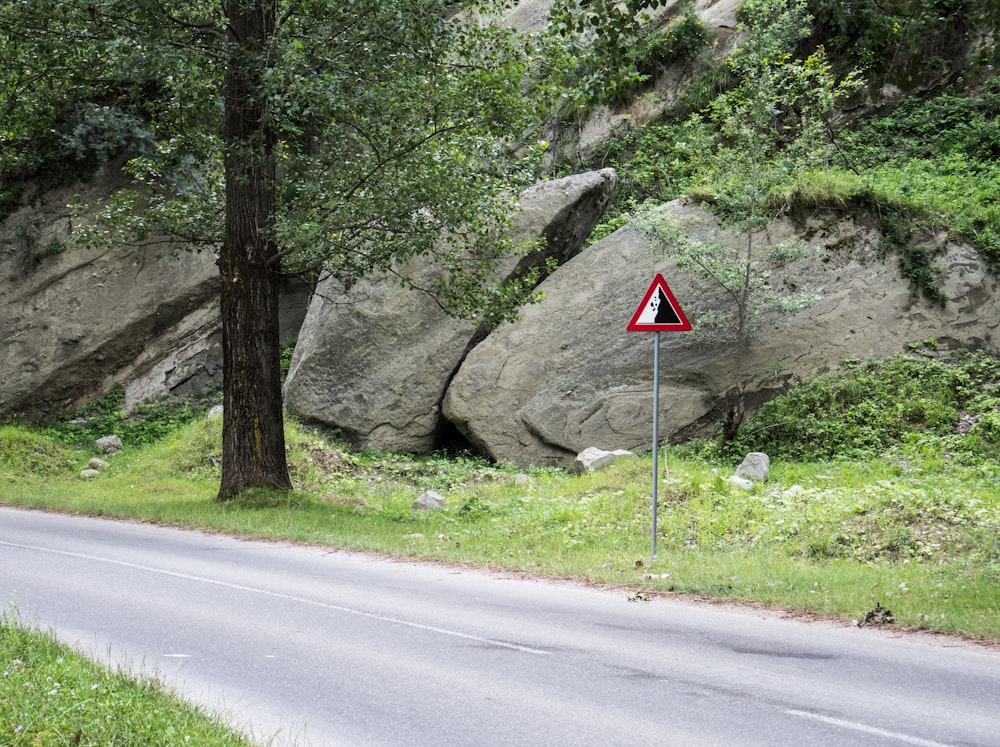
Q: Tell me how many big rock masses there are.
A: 3